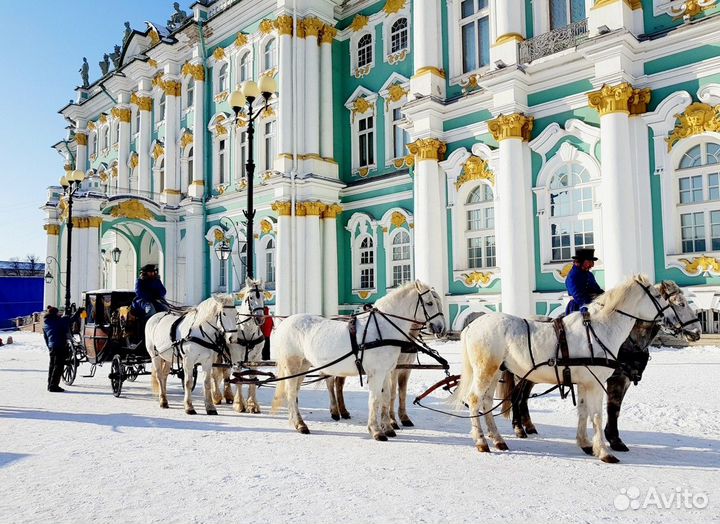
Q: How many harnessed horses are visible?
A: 6